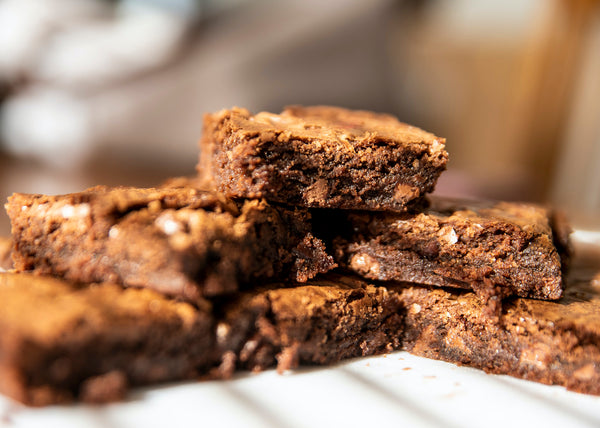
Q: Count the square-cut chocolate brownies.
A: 6